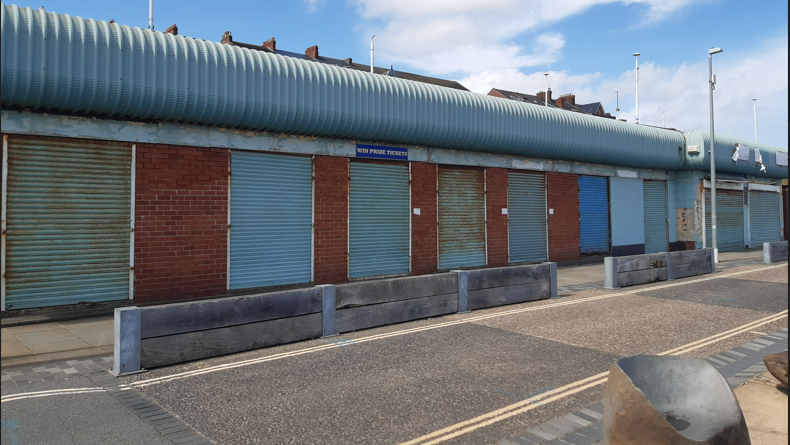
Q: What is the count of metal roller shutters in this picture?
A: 9